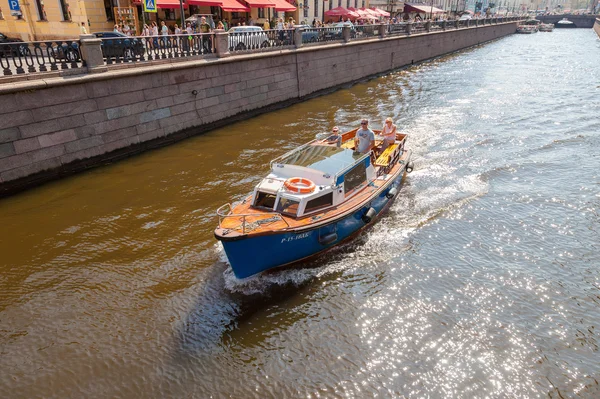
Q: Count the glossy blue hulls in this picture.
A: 1